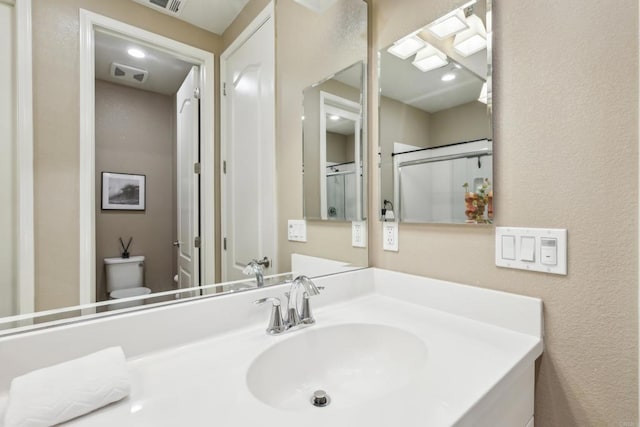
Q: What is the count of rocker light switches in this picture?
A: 2